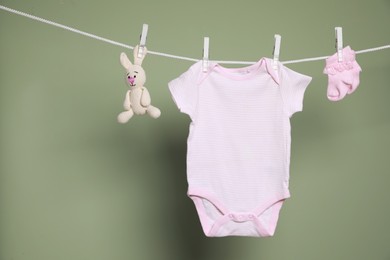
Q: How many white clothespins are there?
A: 4